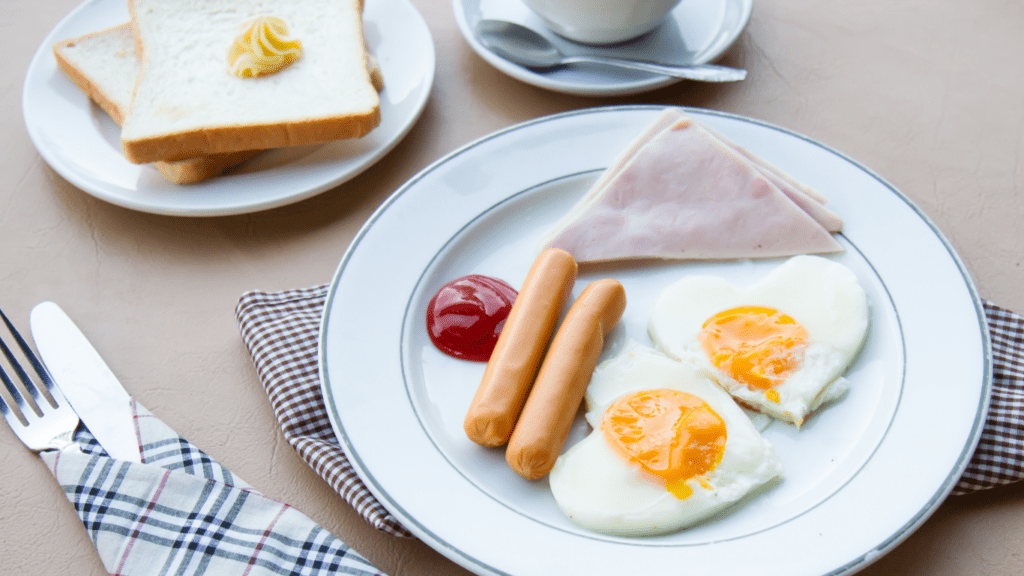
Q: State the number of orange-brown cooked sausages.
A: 2